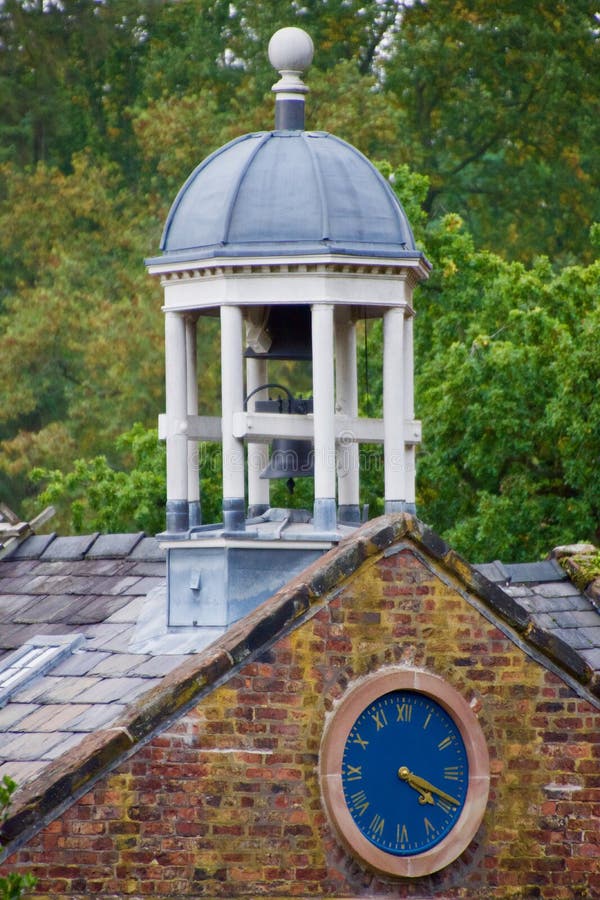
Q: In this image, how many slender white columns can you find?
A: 8